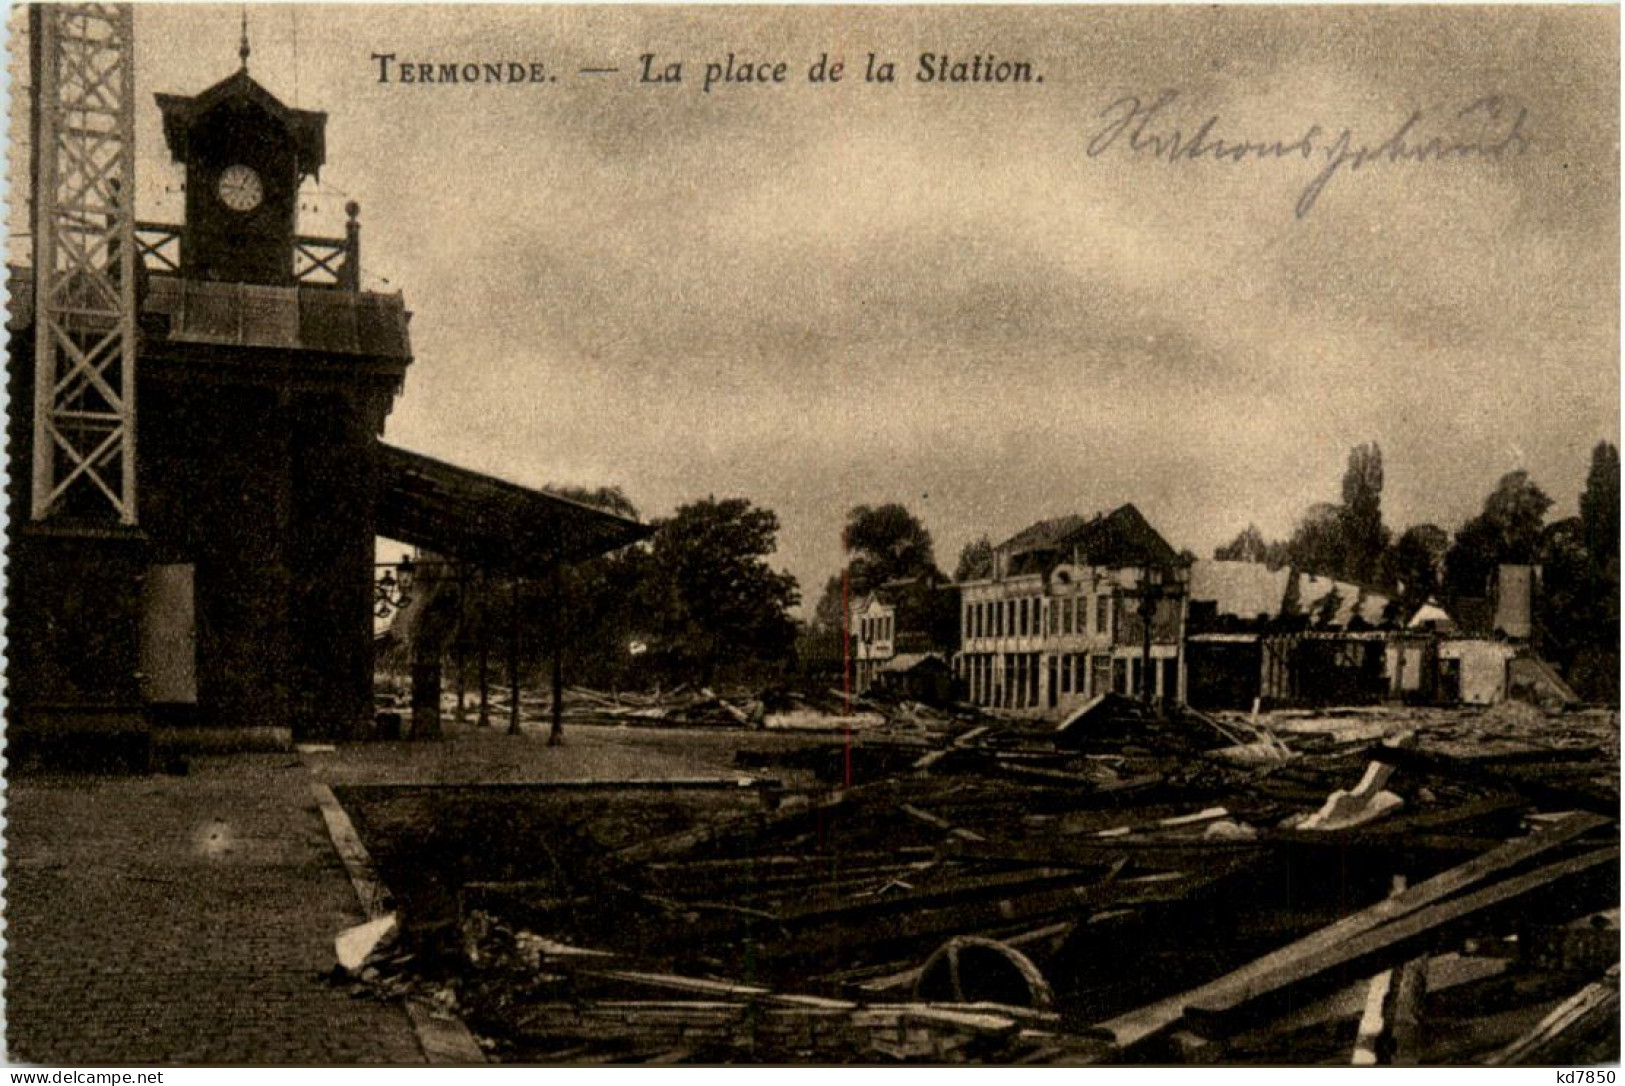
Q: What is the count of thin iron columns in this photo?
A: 4